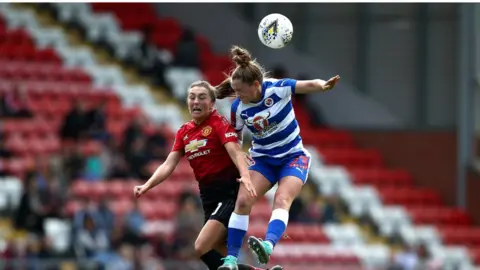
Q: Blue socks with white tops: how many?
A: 2